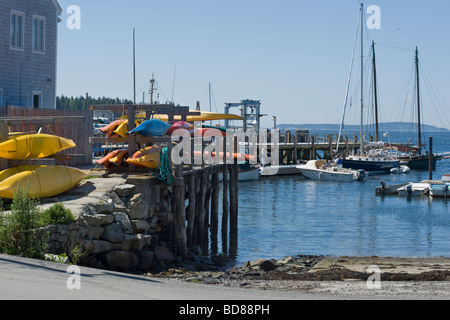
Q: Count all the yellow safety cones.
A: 0